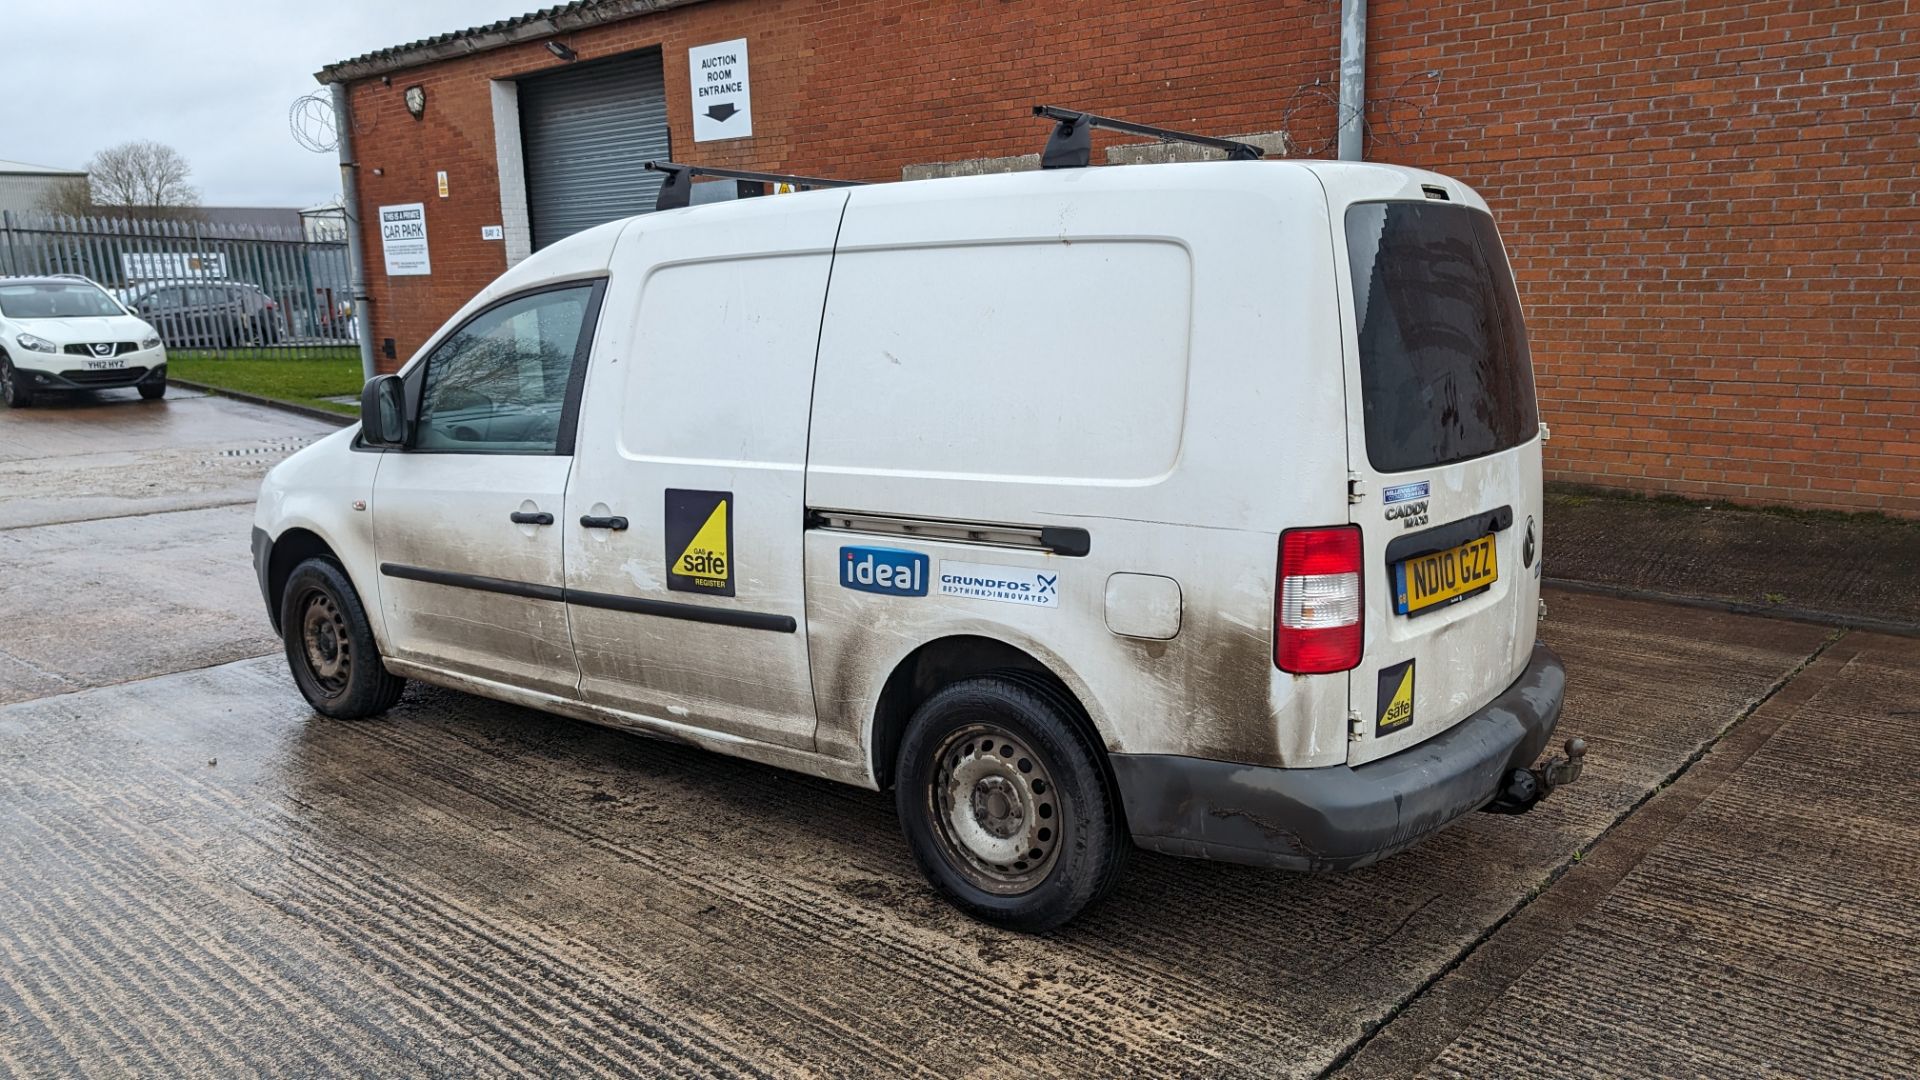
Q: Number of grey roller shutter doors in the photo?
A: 1